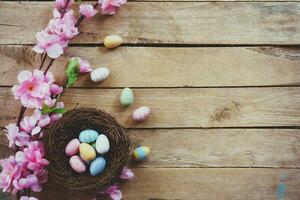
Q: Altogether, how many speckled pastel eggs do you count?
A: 11